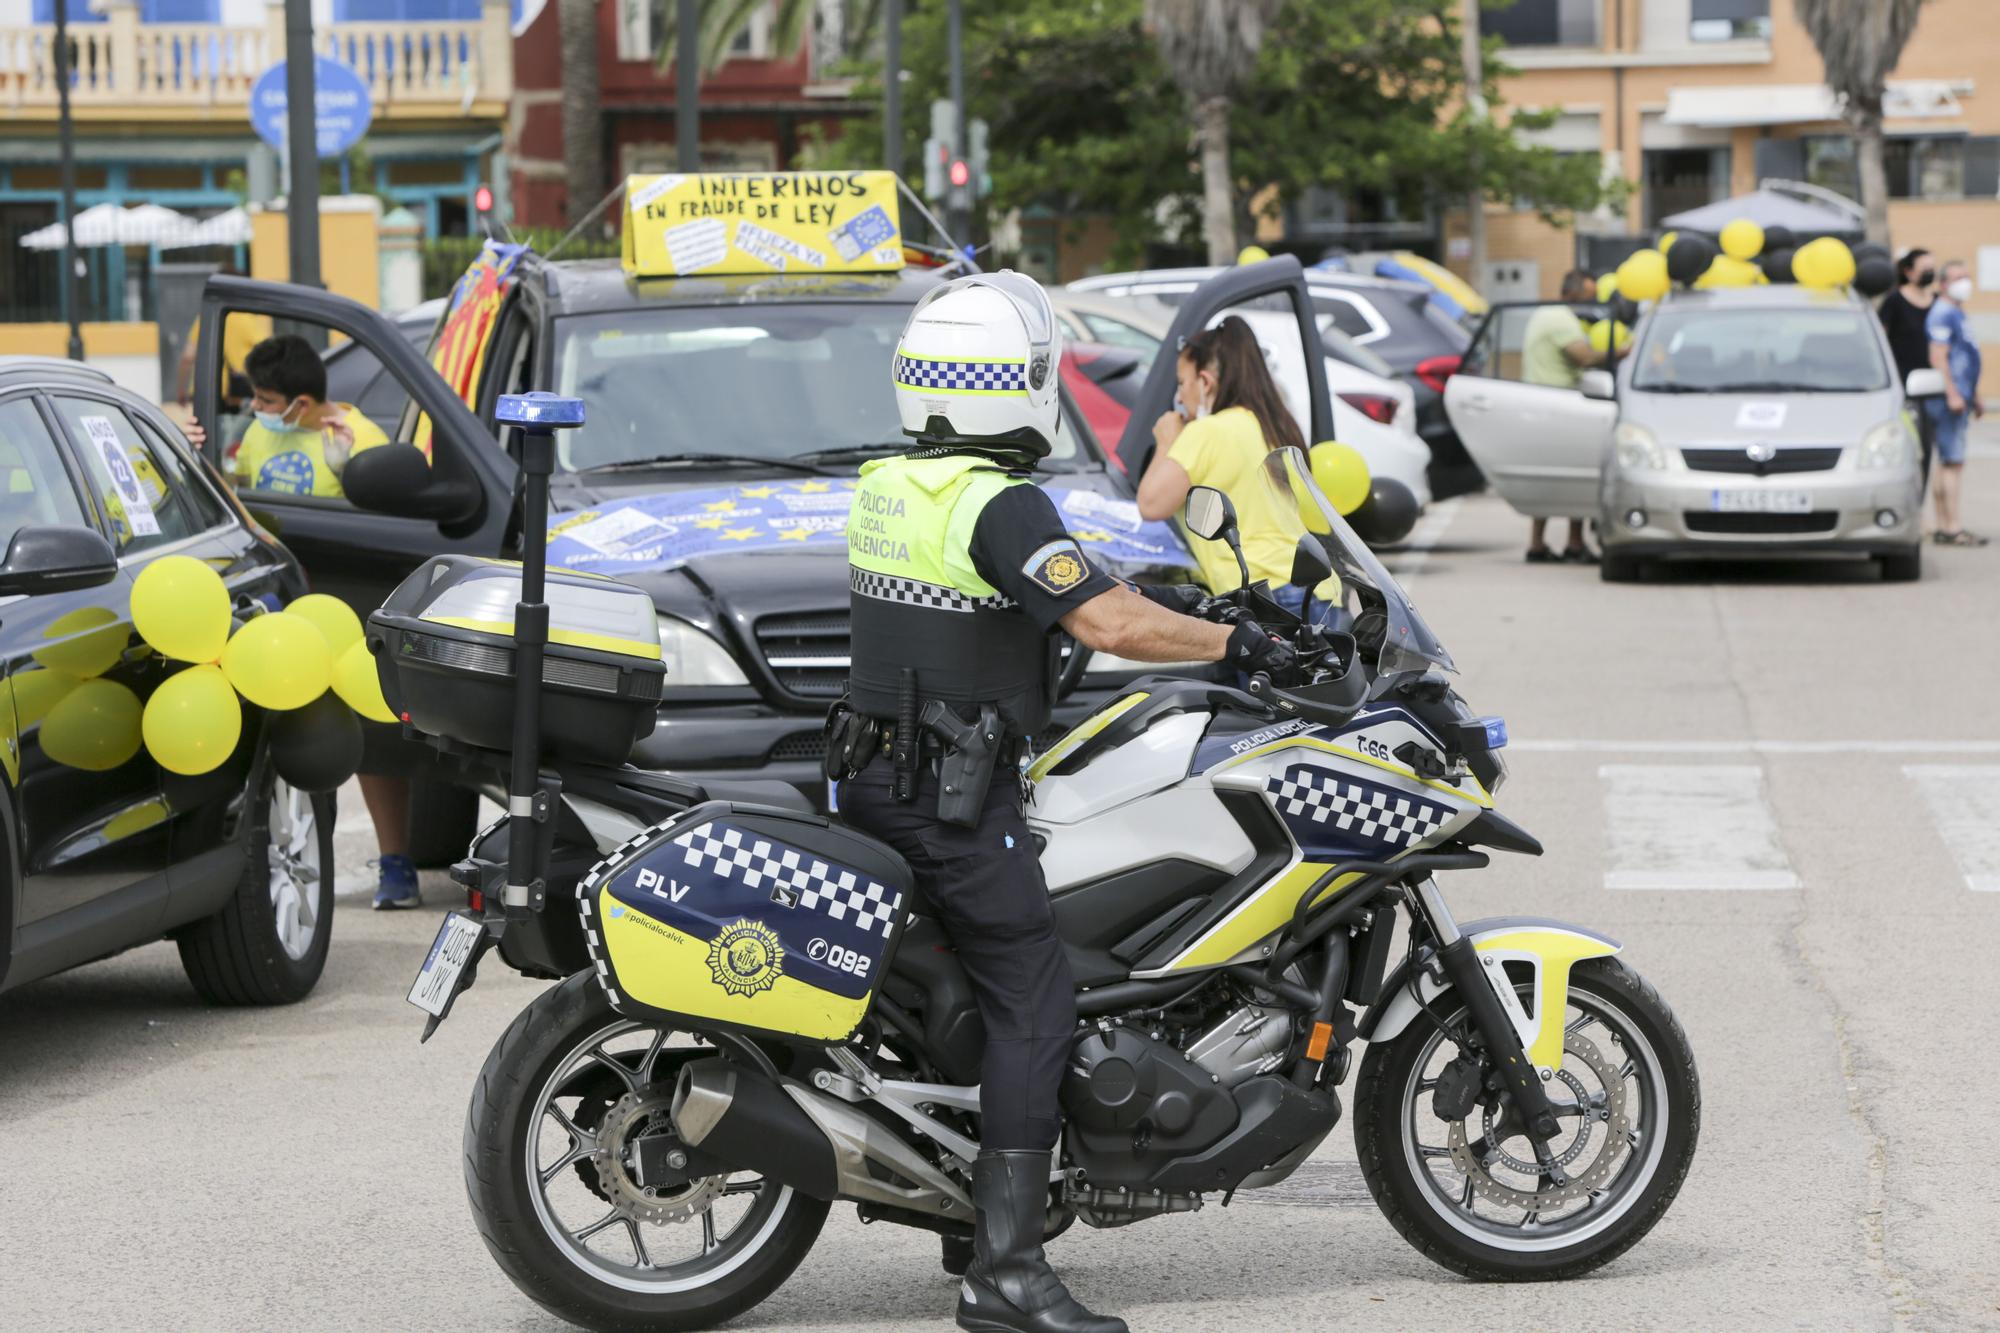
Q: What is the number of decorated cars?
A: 3